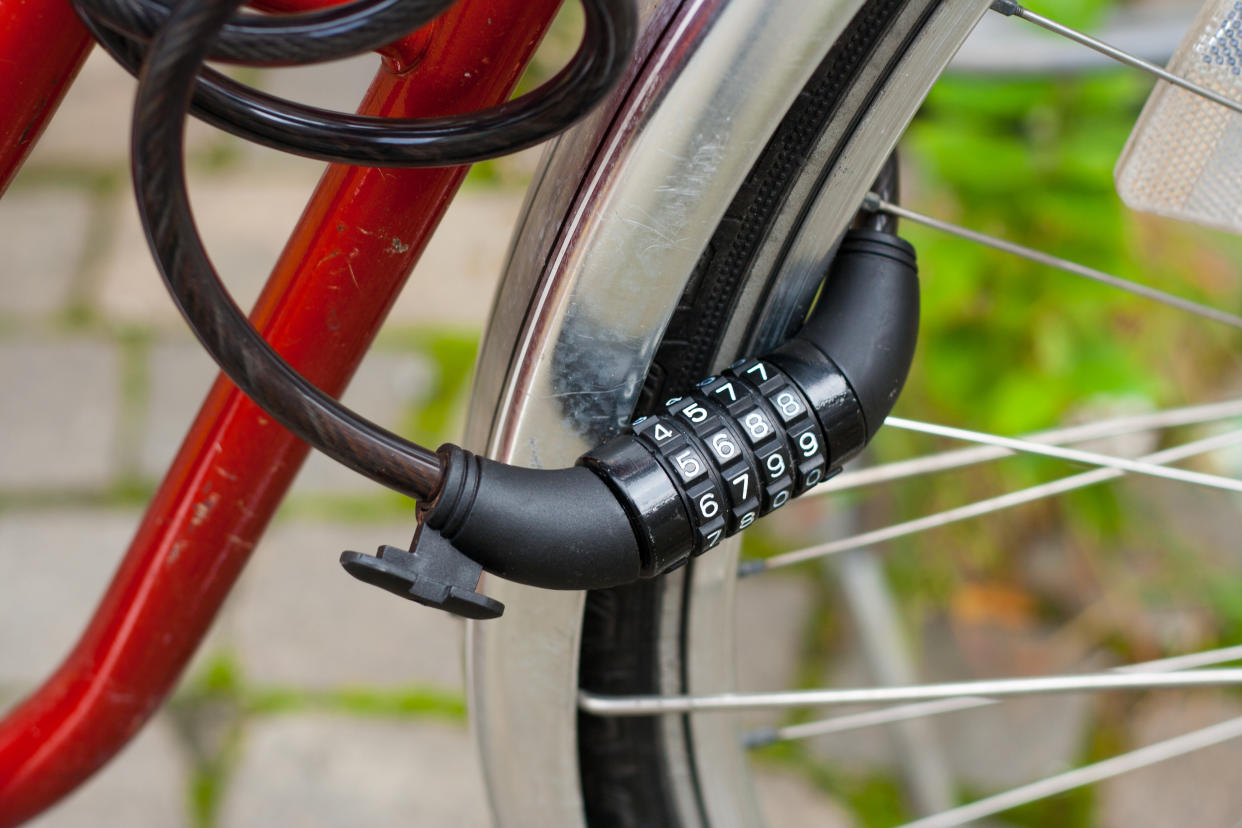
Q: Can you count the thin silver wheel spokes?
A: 8